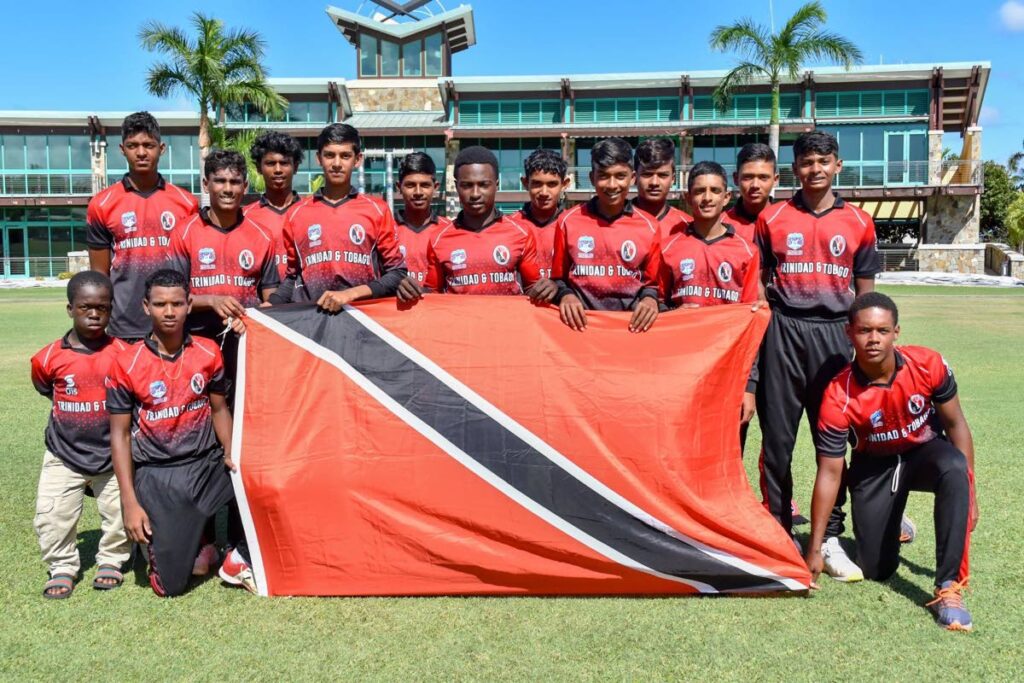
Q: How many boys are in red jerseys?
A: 15